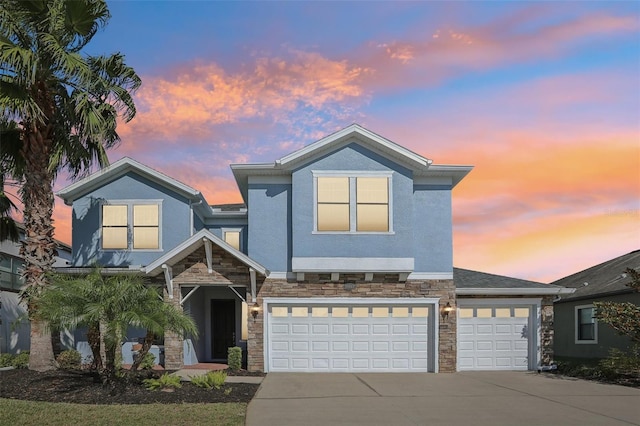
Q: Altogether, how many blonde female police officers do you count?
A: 0